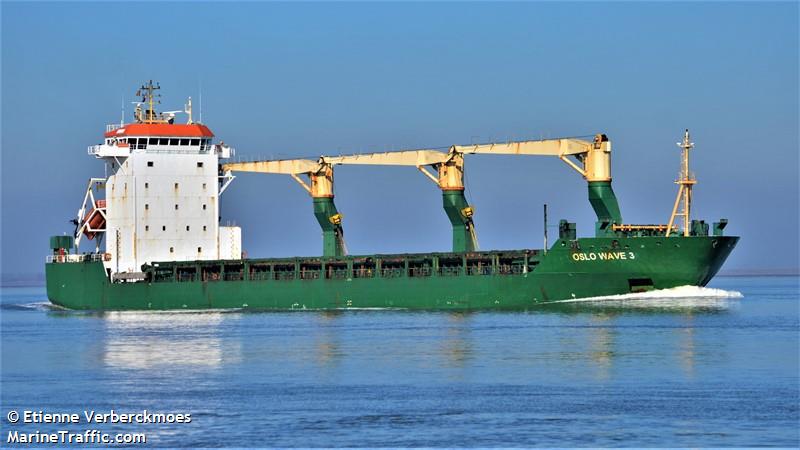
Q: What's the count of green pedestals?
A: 3